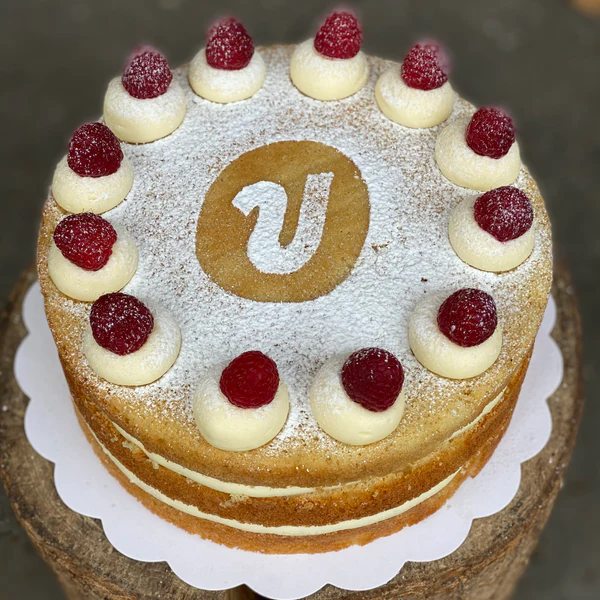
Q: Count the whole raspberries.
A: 12